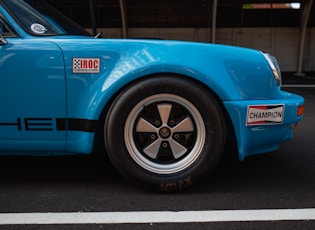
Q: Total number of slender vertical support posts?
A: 4